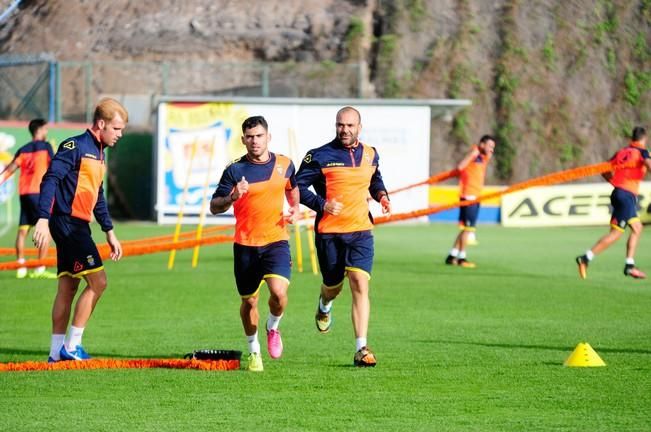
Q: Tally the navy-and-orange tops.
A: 6